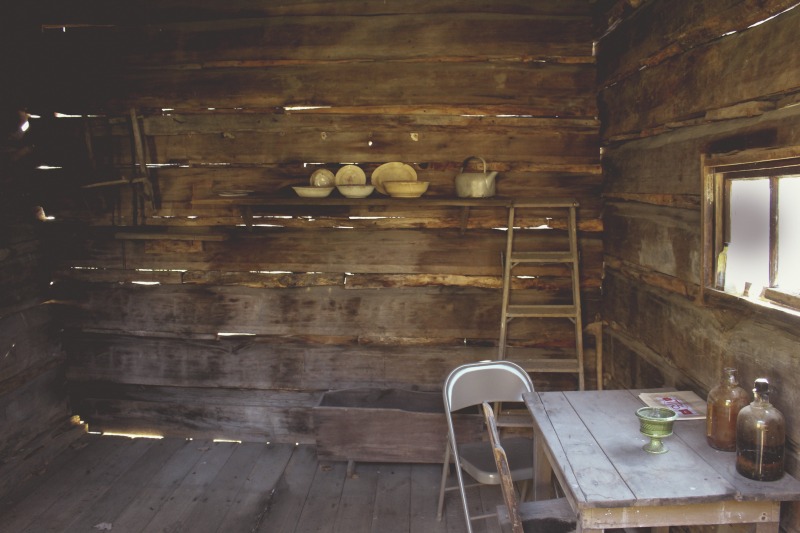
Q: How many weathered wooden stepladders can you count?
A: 1